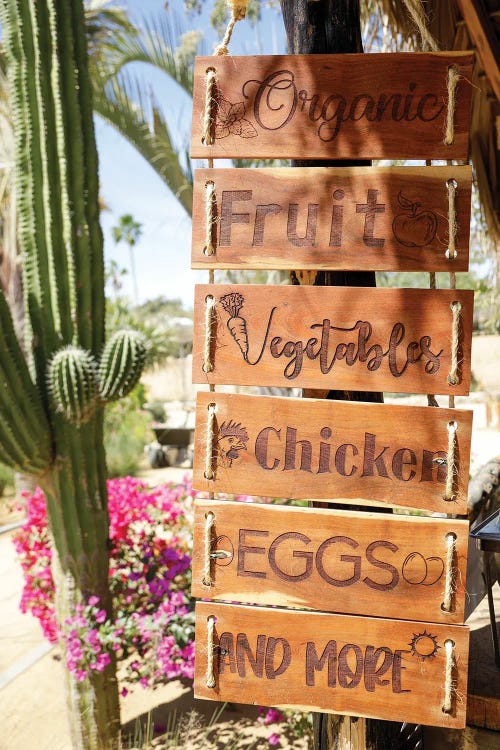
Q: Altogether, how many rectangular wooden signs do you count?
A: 6